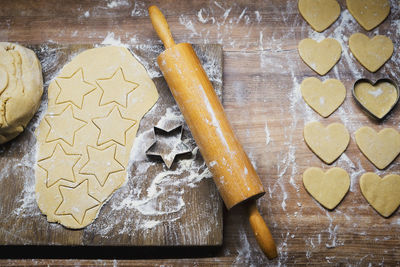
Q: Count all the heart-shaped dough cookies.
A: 10